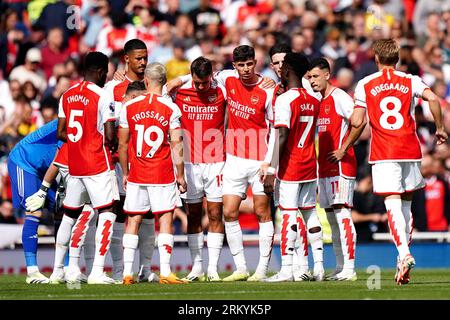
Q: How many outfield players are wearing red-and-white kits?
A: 10